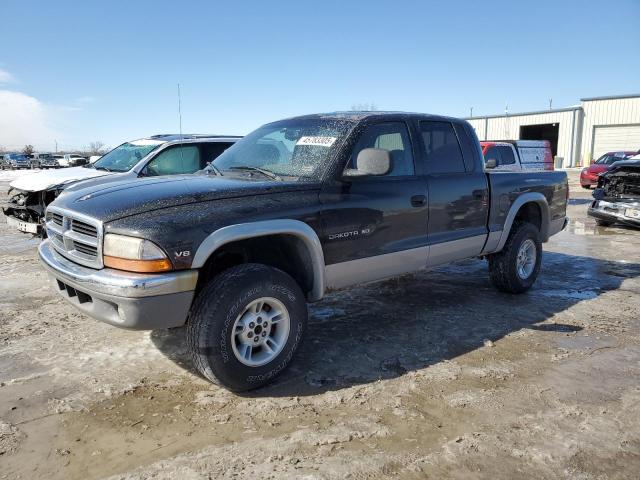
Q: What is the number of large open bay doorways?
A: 1